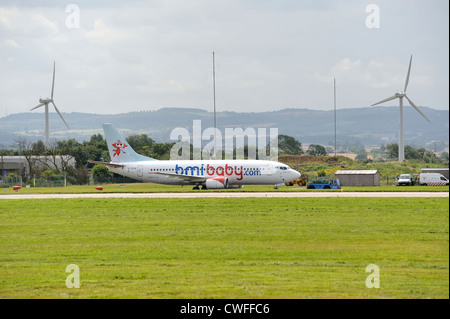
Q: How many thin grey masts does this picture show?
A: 2